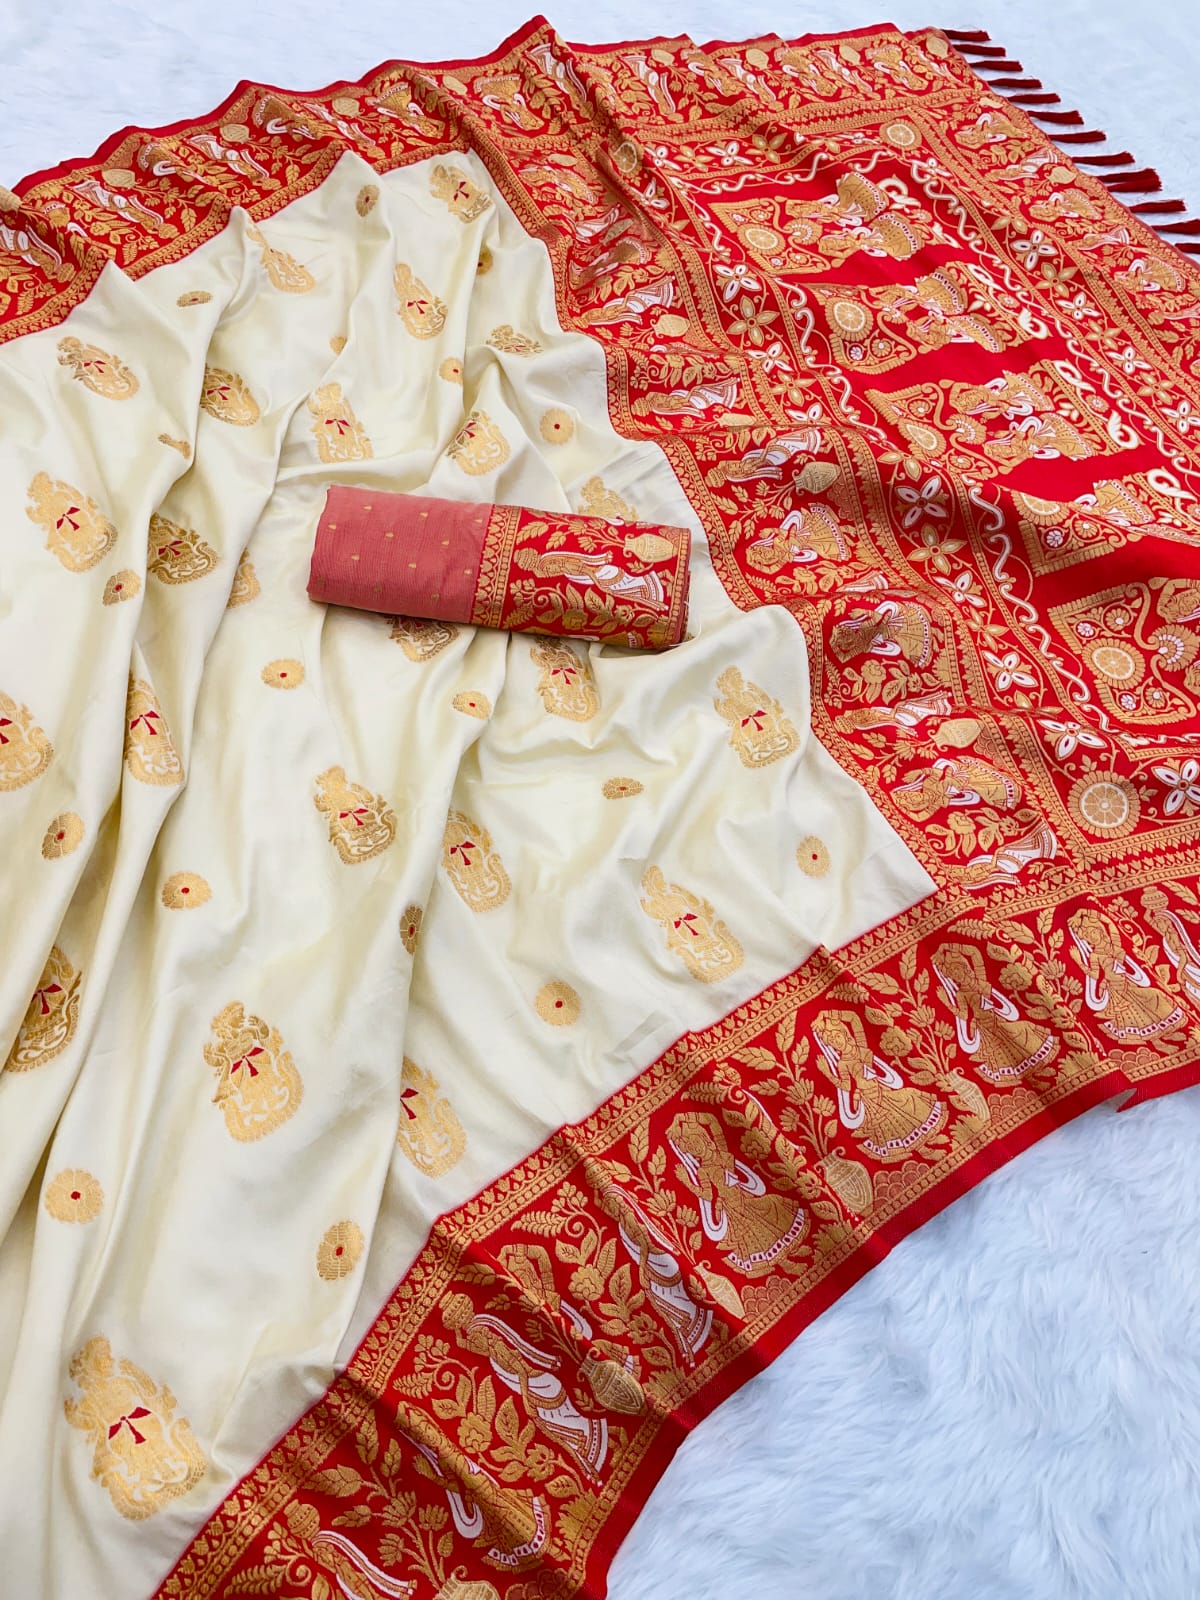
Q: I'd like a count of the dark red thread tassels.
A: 13